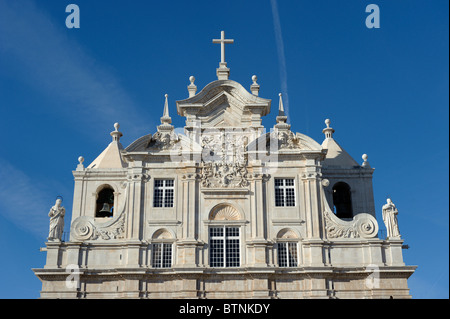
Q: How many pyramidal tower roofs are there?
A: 2